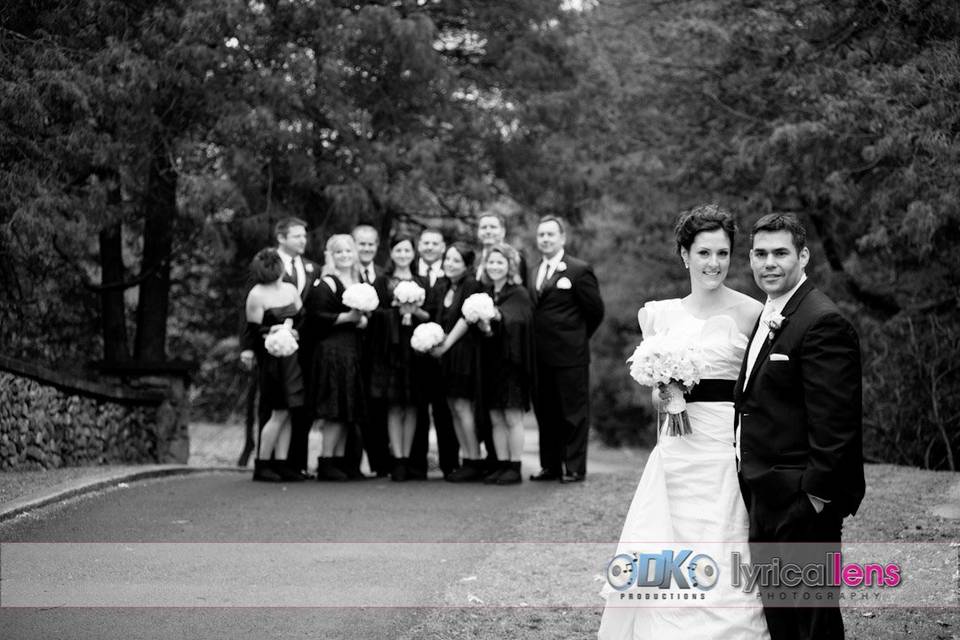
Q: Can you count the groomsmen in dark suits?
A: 5